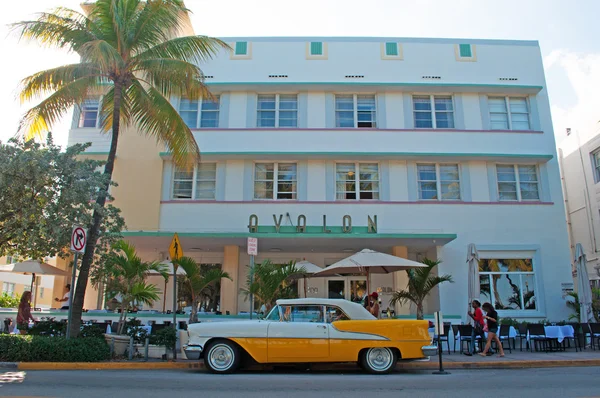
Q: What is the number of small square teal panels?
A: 4